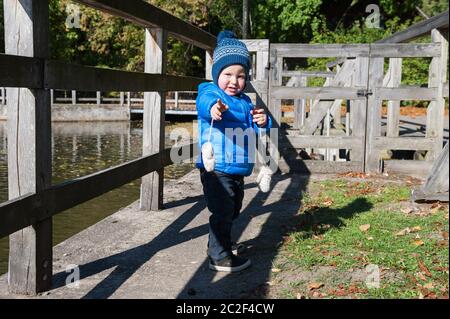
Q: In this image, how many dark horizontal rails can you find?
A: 3